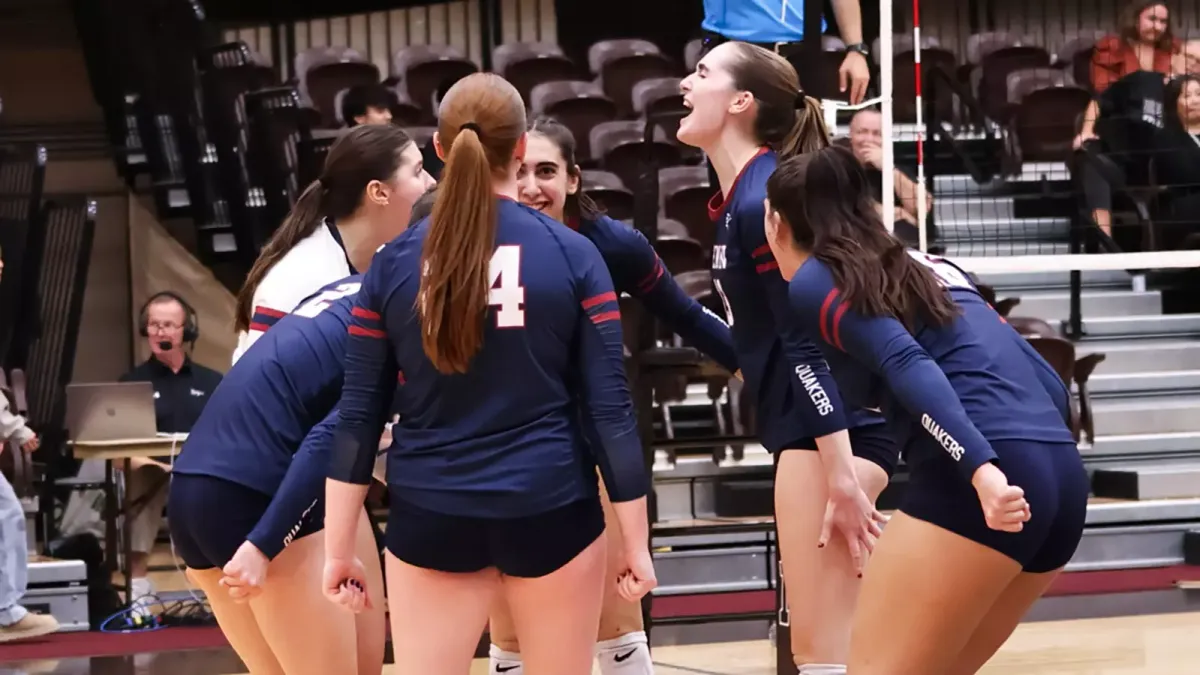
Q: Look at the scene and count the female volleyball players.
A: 6